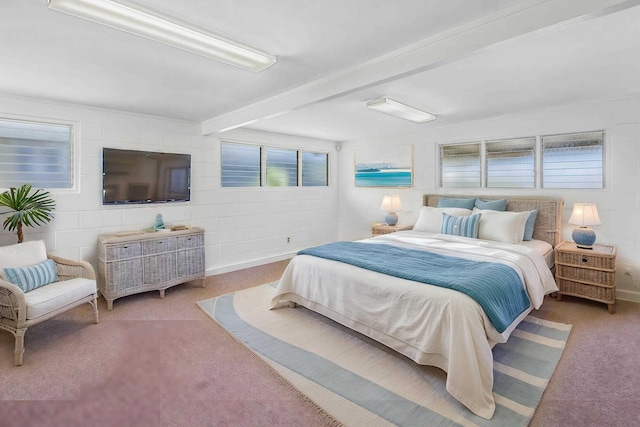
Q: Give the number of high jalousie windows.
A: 7